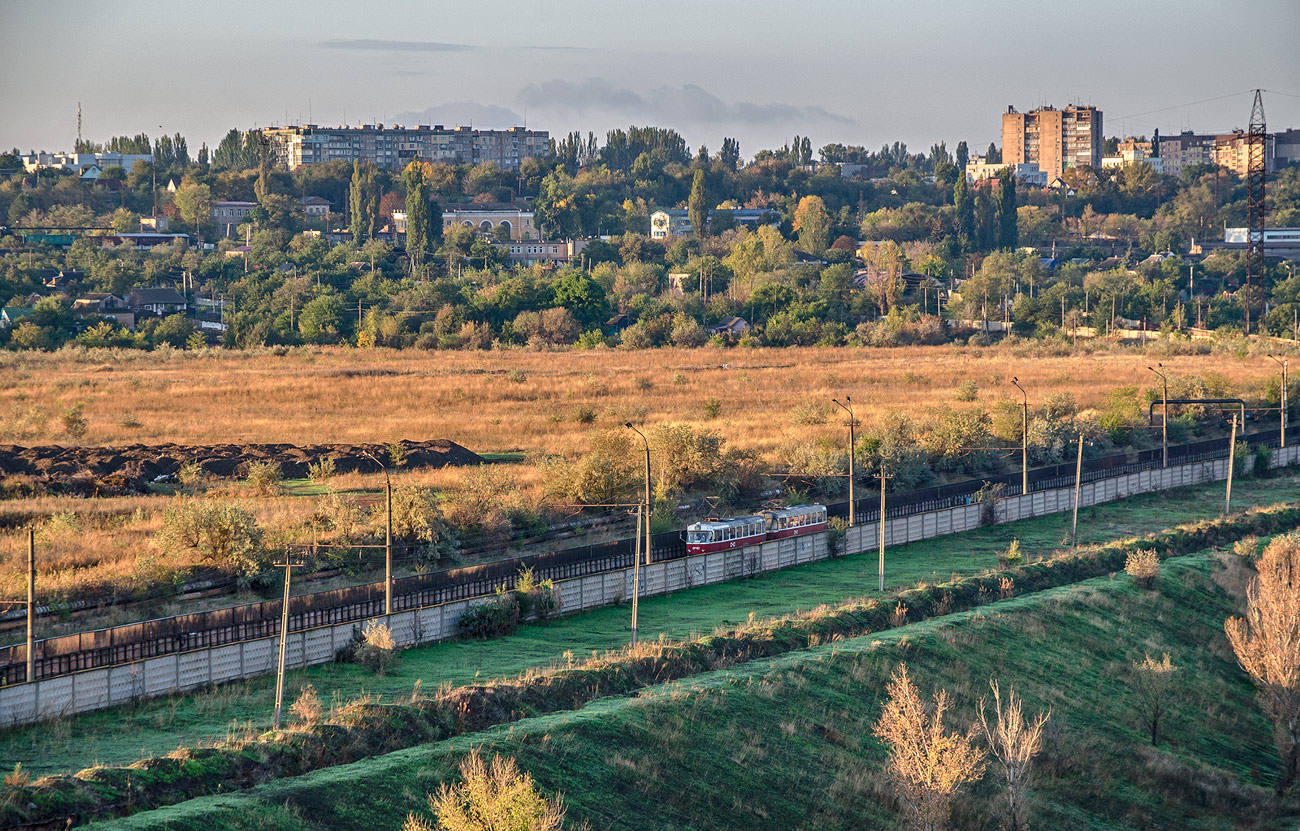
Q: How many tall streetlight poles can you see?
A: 6